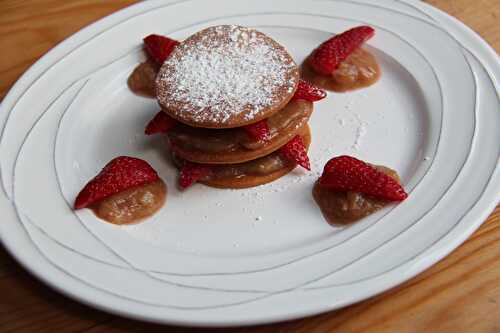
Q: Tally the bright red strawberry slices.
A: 9